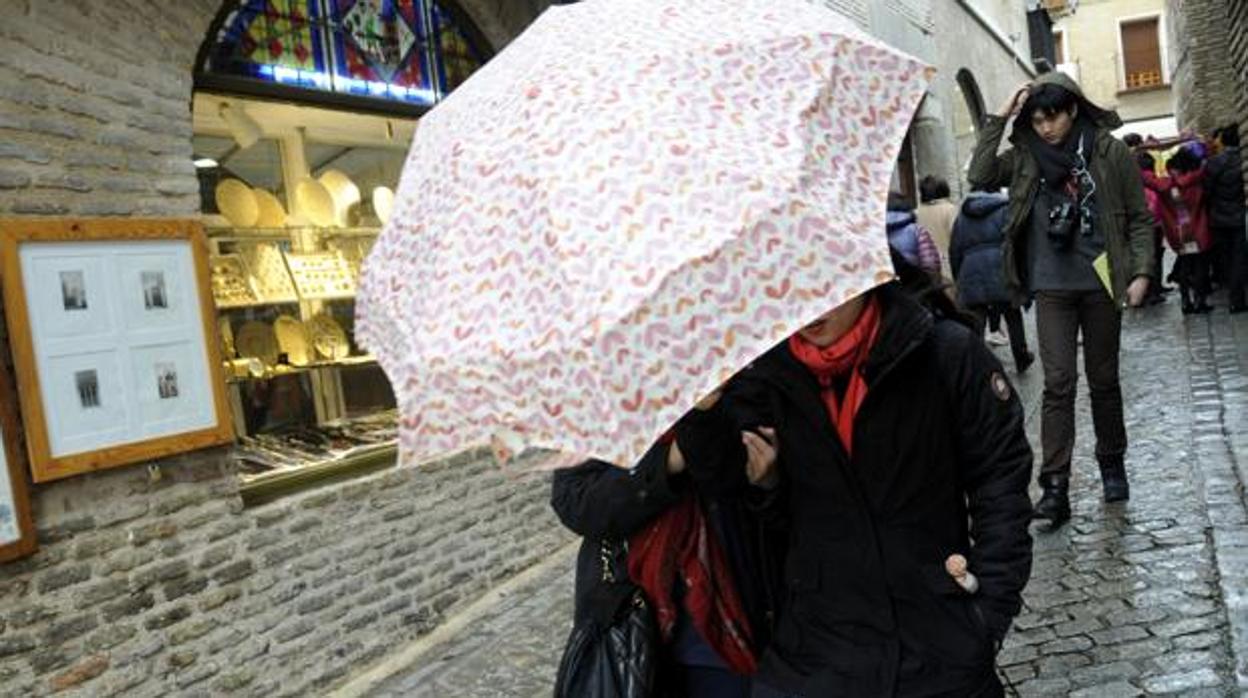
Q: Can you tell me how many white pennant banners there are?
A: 0